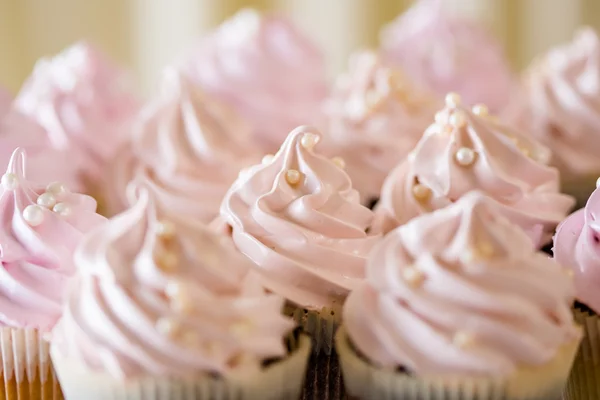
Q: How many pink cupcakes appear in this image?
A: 13